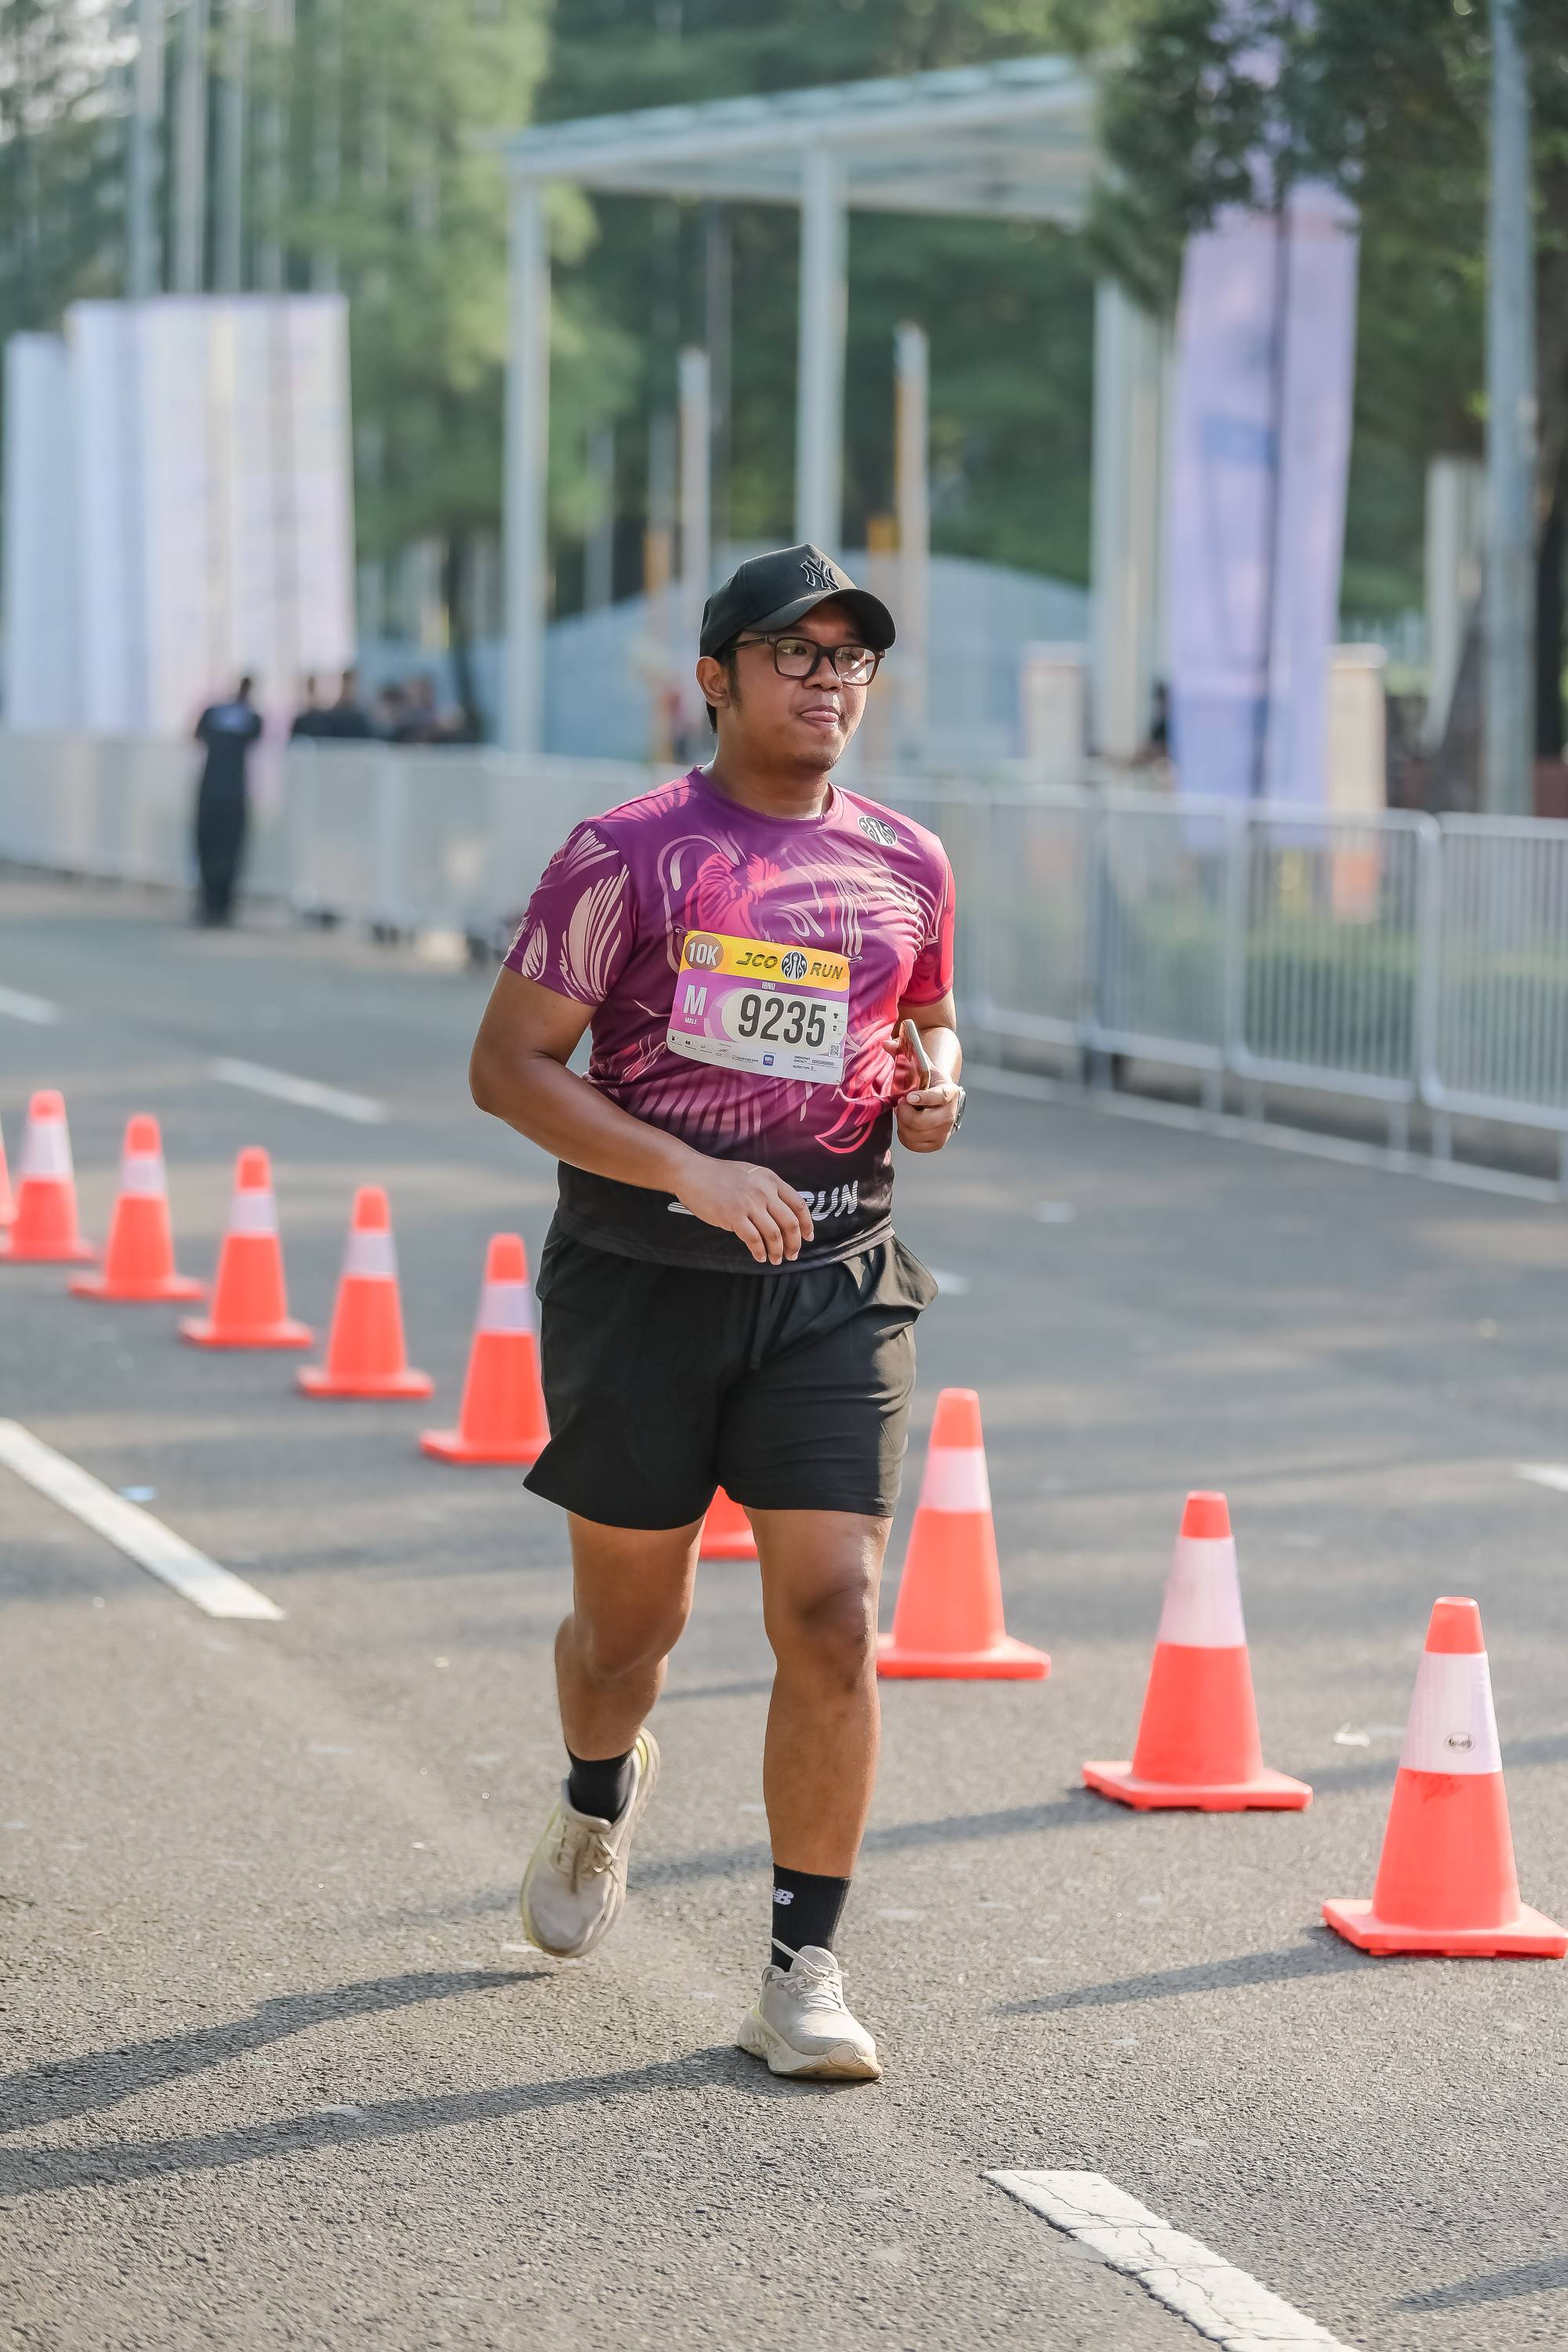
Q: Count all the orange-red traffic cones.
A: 10